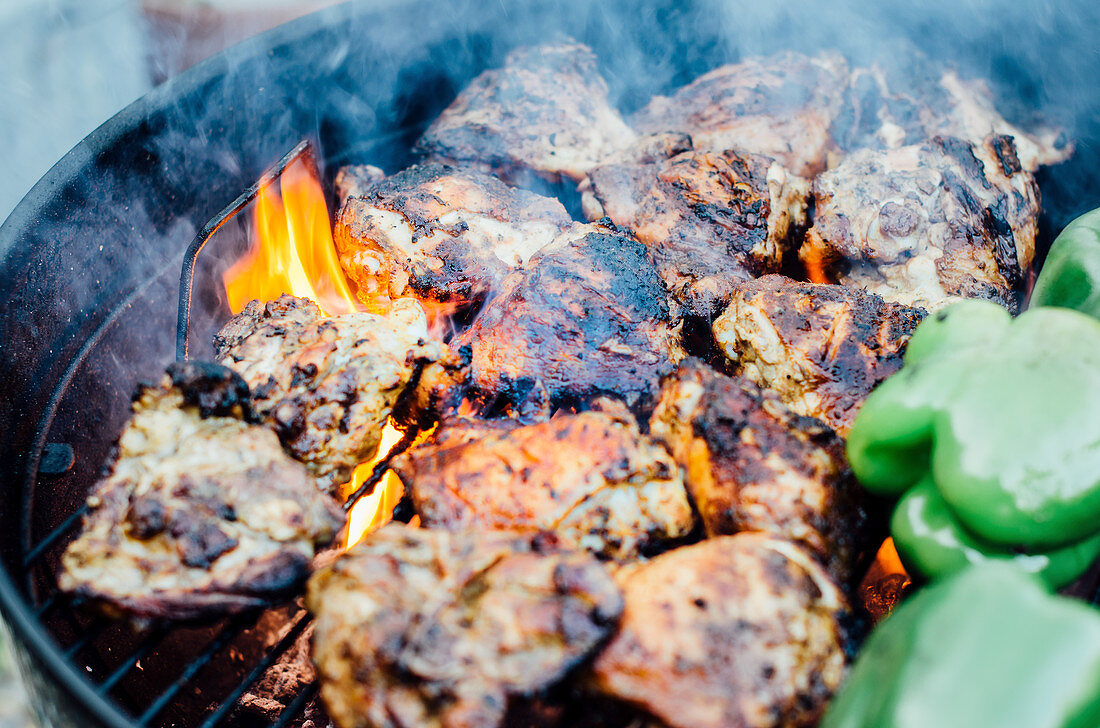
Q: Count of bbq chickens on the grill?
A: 14